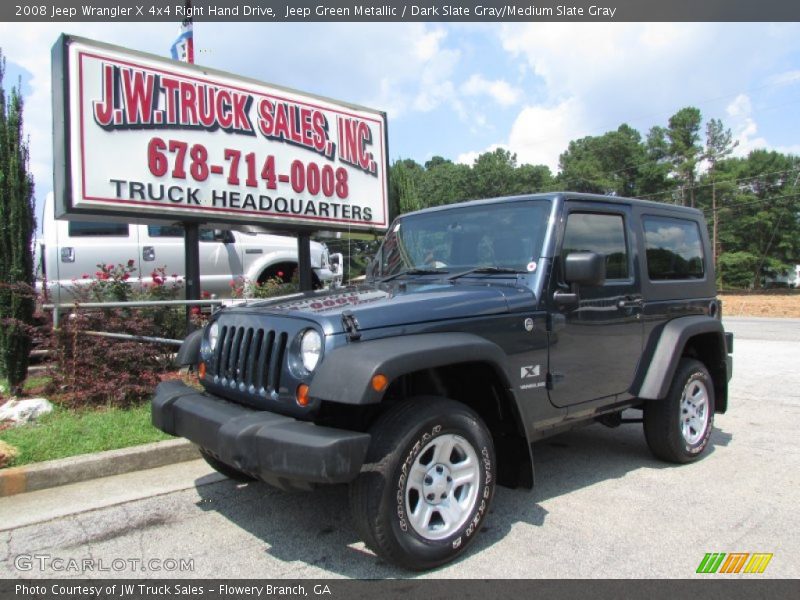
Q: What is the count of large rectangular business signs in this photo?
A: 1